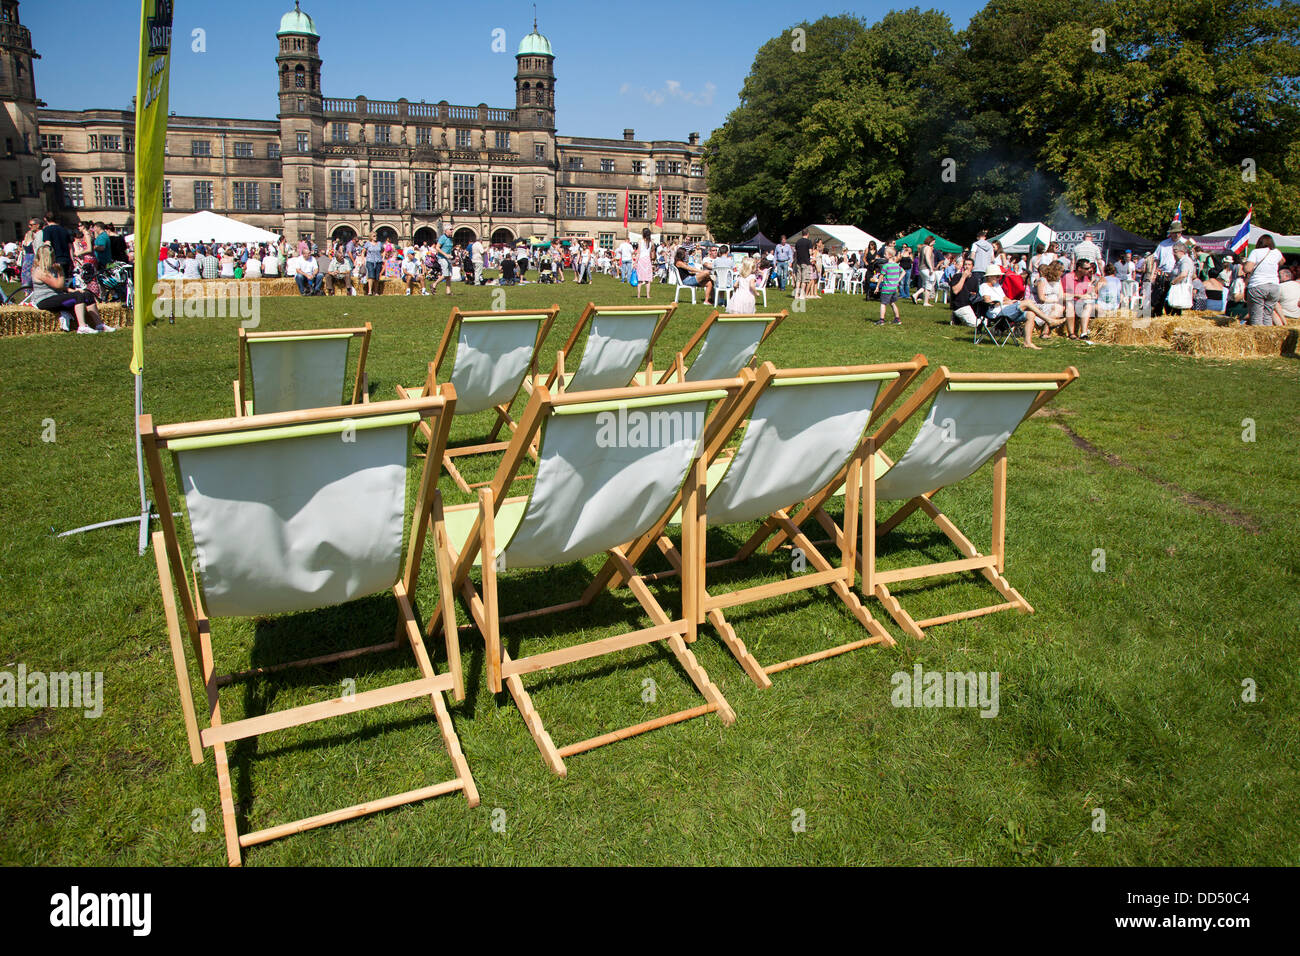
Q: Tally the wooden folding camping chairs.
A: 8